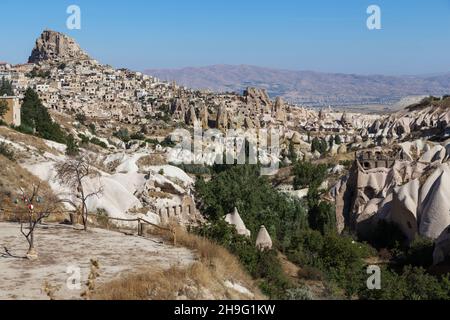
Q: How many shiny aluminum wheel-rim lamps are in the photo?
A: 0